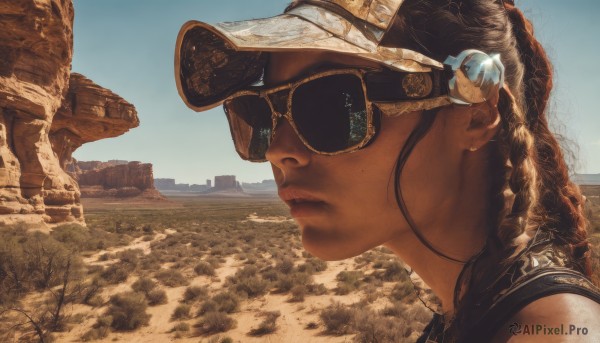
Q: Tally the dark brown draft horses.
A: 0